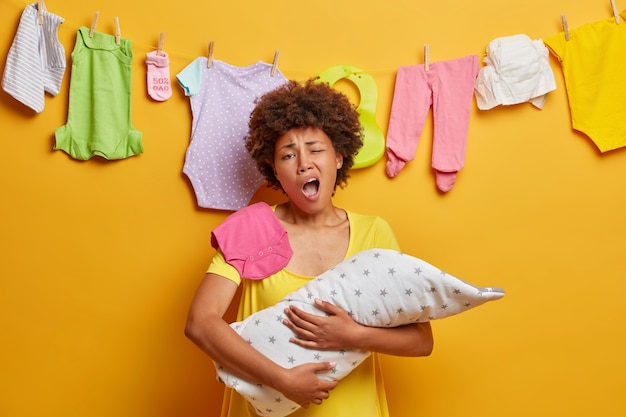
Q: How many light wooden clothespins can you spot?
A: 9